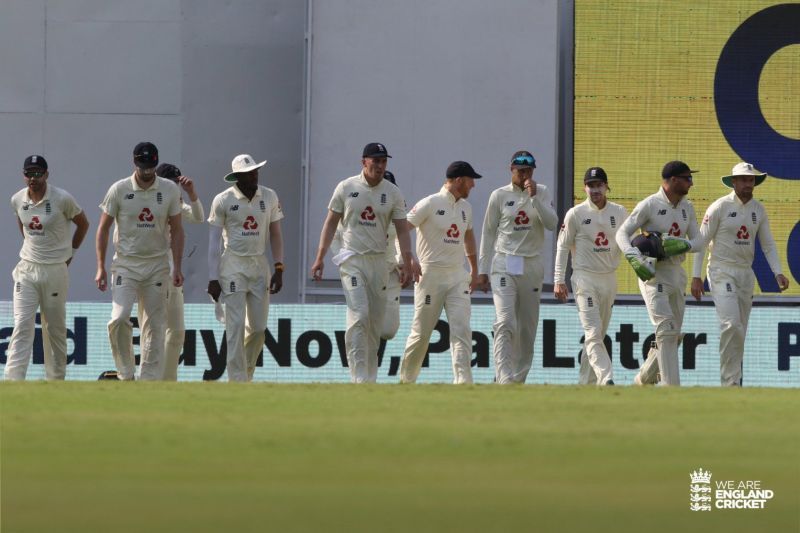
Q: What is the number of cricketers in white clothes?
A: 11